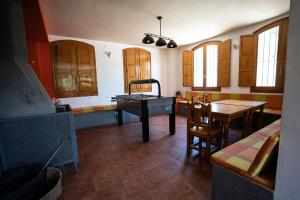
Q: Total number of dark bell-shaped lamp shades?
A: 3